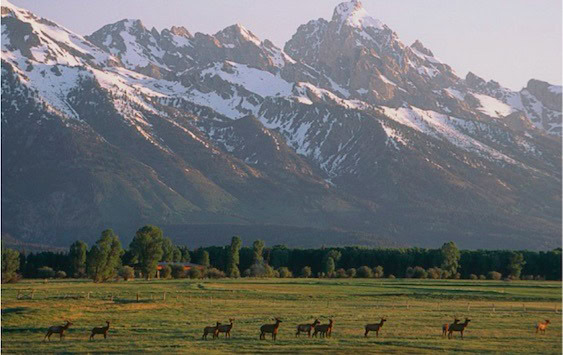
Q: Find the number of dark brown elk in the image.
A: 10